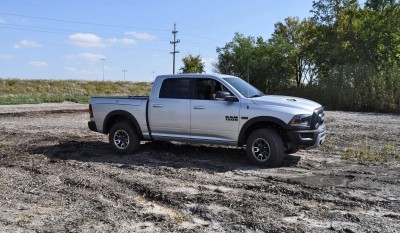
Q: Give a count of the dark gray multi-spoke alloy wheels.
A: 2